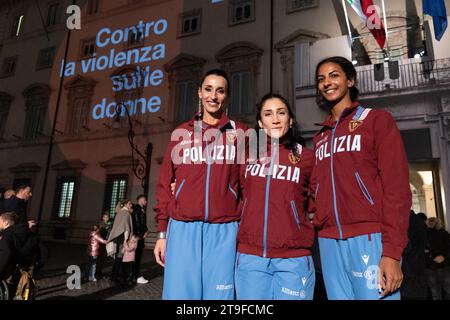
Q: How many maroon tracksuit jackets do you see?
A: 3